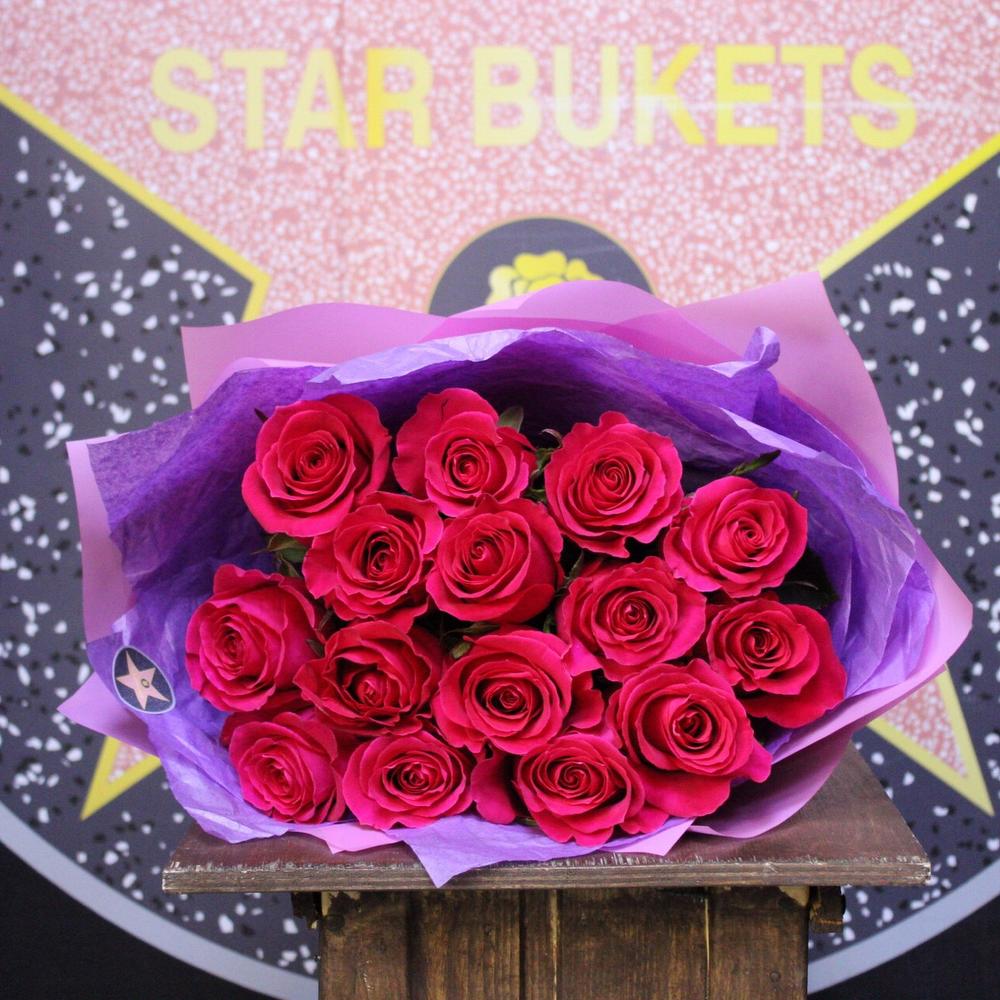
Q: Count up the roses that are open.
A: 15